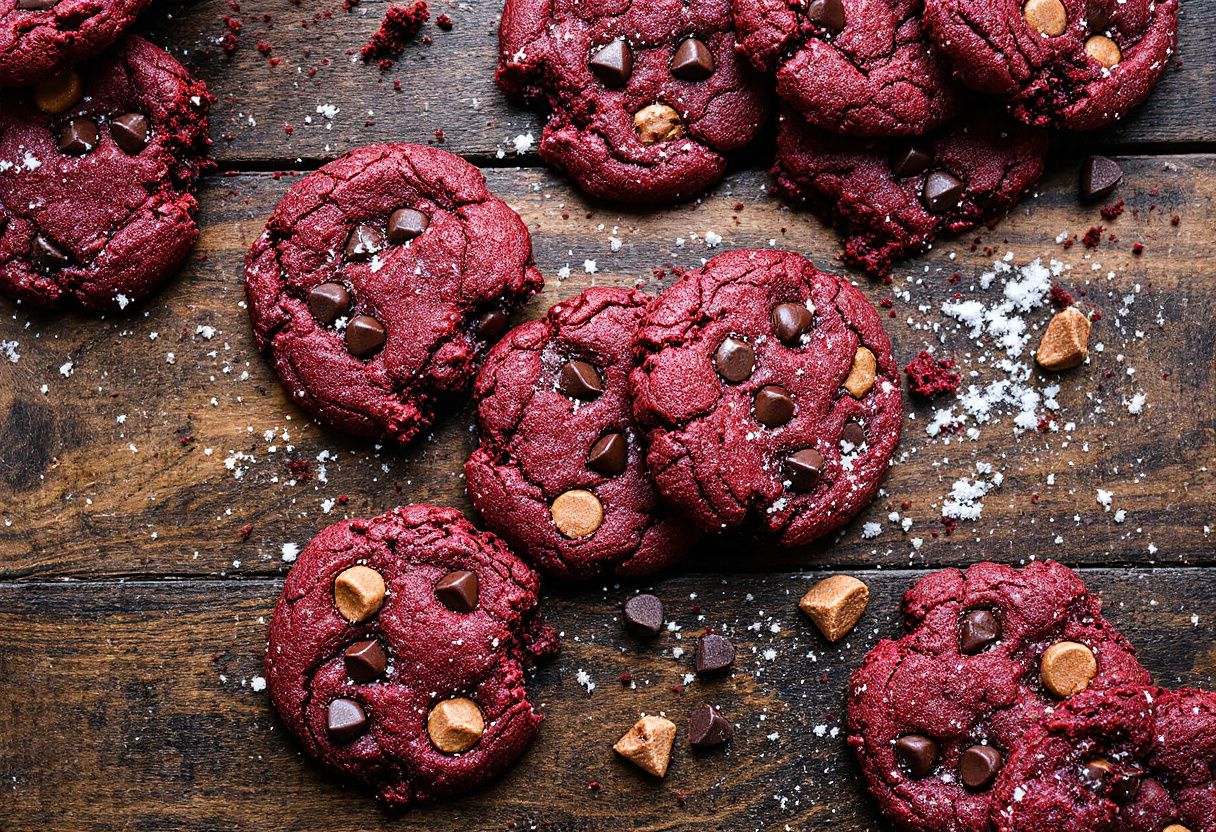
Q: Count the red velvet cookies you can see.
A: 12